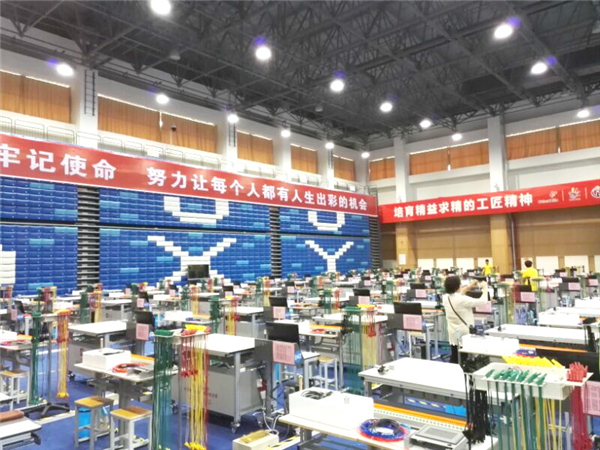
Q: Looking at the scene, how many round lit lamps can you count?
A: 15